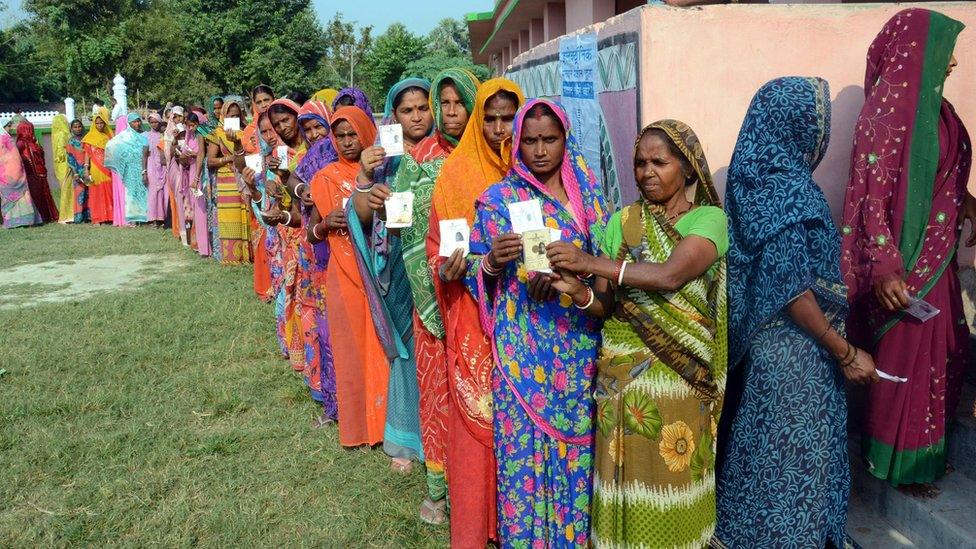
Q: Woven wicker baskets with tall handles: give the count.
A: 0